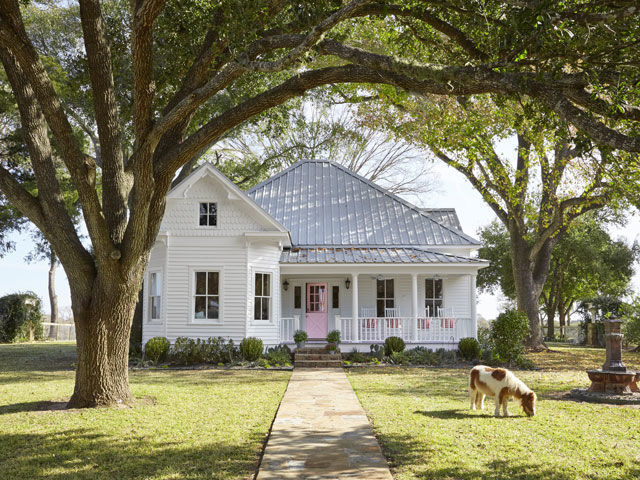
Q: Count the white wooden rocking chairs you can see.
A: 4